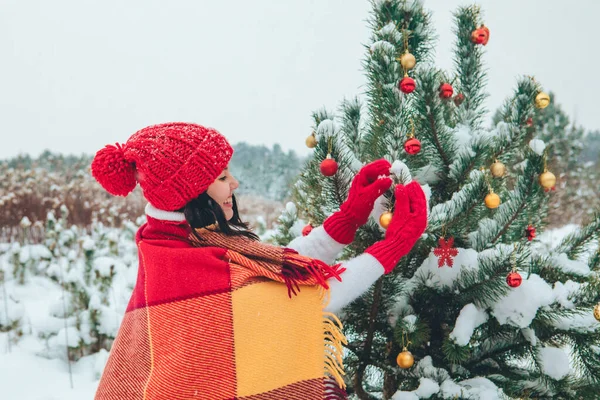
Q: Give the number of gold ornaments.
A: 9